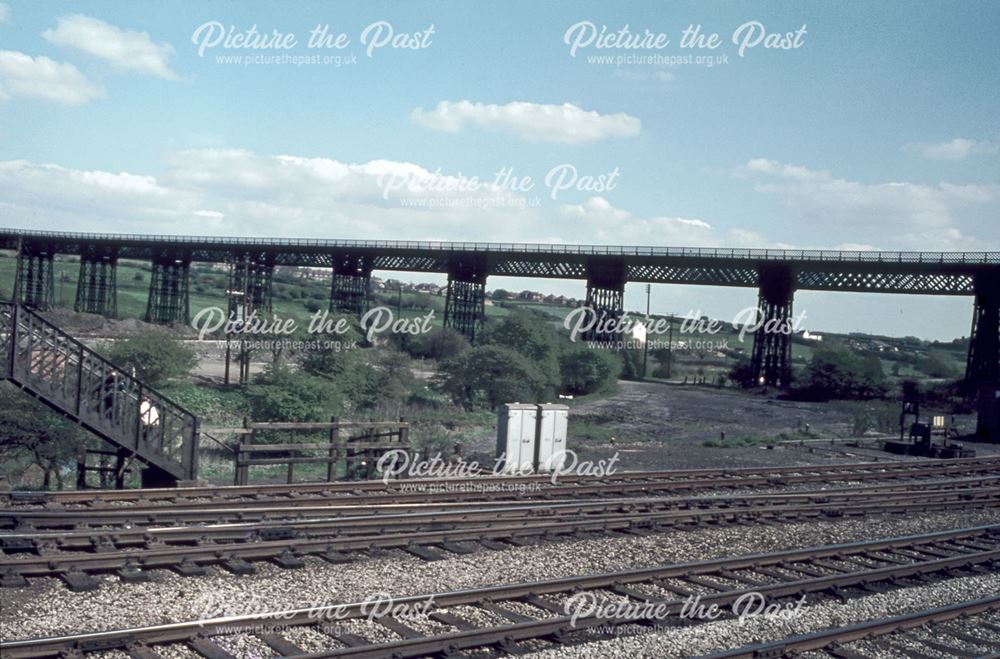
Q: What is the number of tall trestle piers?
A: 9